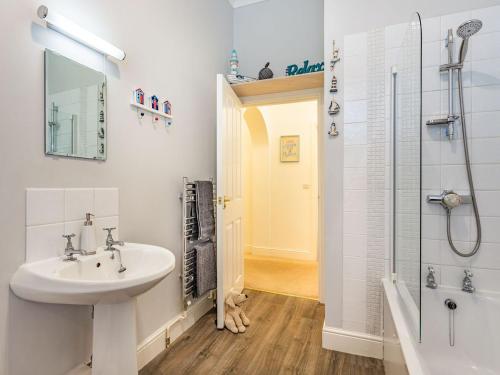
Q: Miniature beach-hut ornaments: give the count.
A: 3